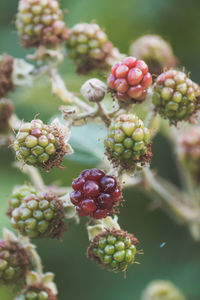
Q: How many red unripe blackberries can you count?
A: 2